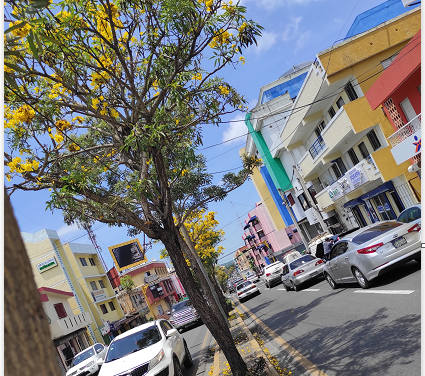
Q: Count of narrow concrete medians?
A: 1